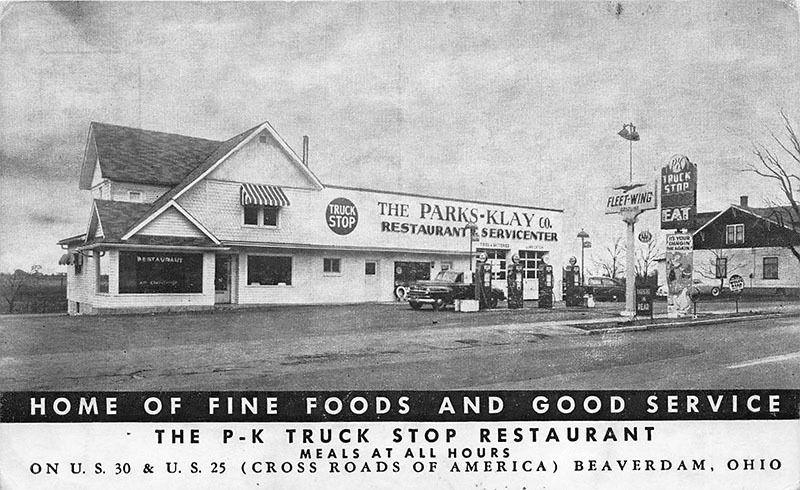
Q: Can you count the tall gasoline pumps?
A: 4